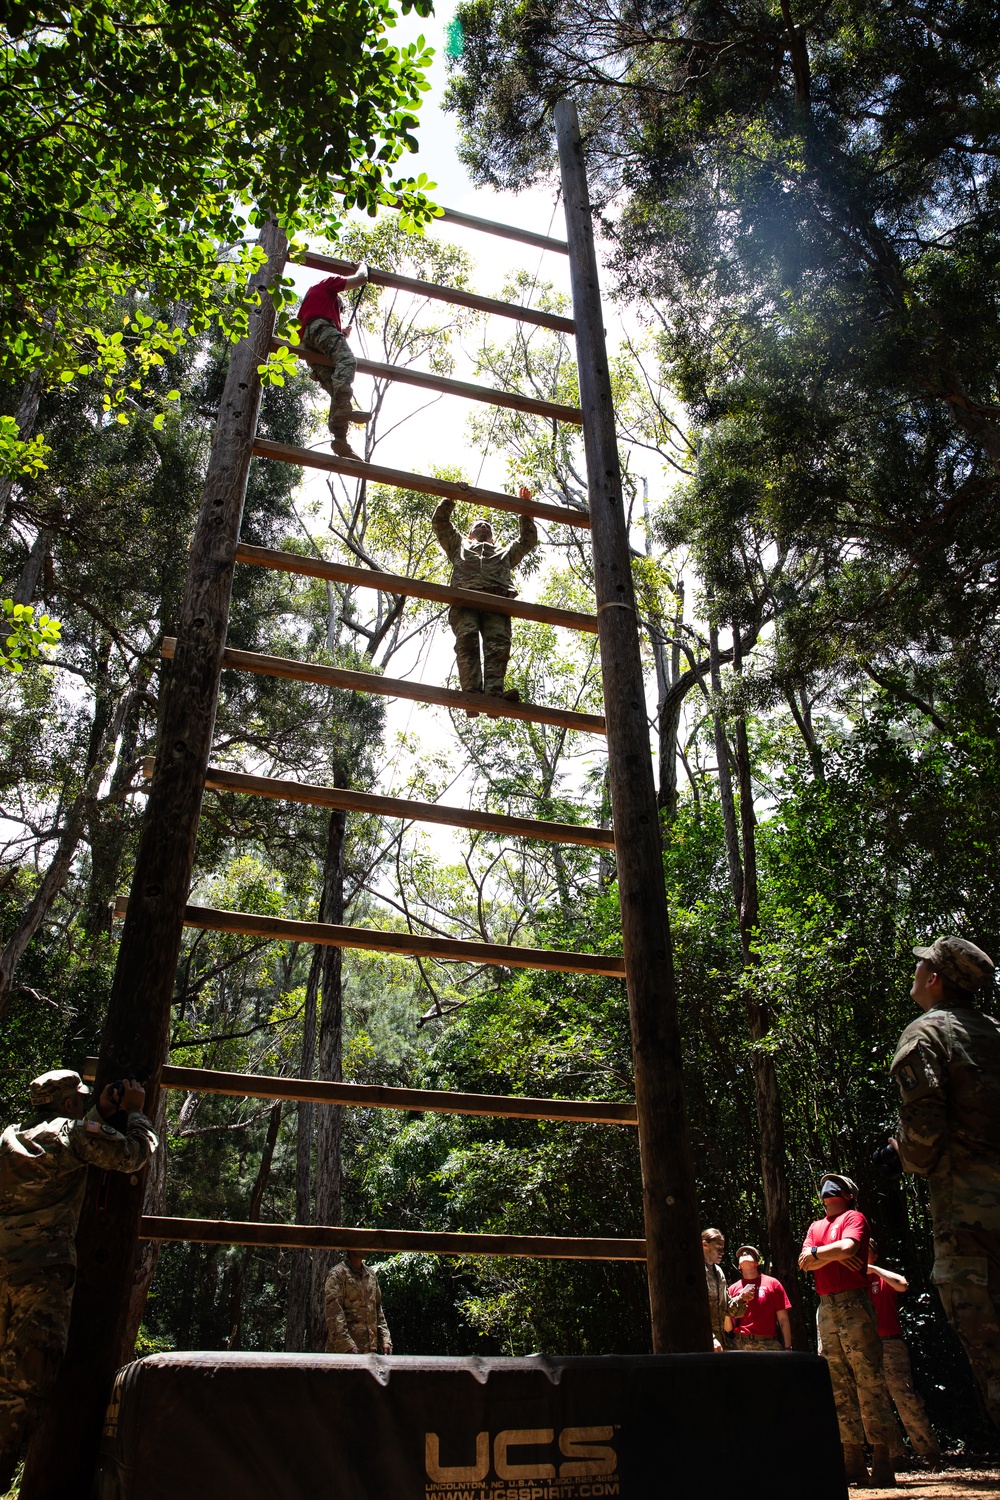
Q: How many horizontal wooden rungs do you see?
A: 10